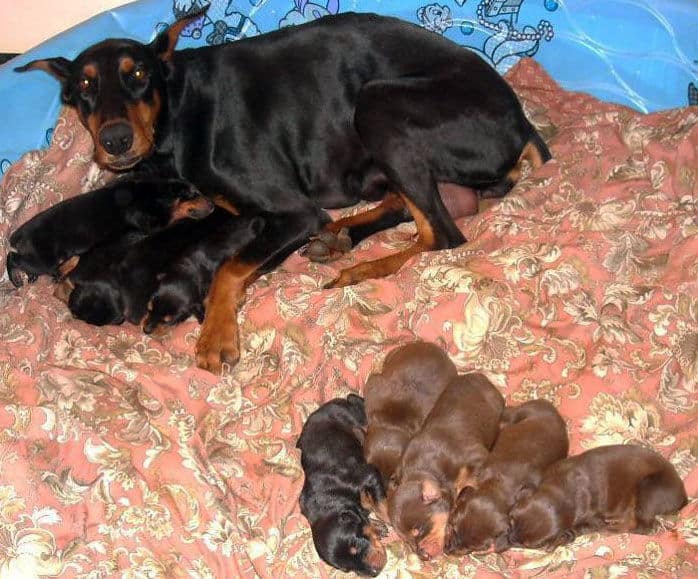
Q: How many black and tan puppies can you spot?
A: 4